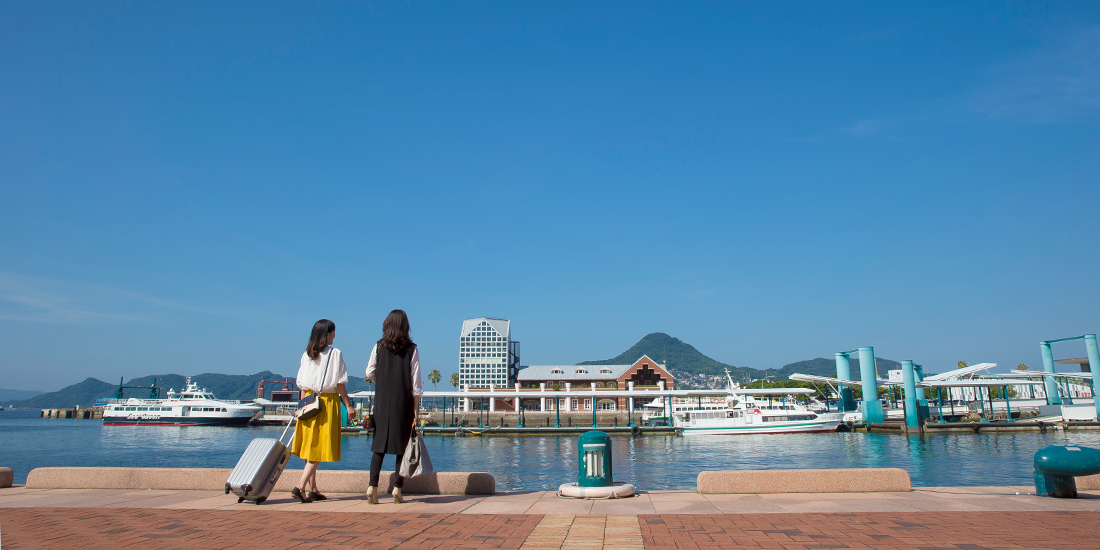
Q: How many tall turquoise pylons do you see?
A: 6